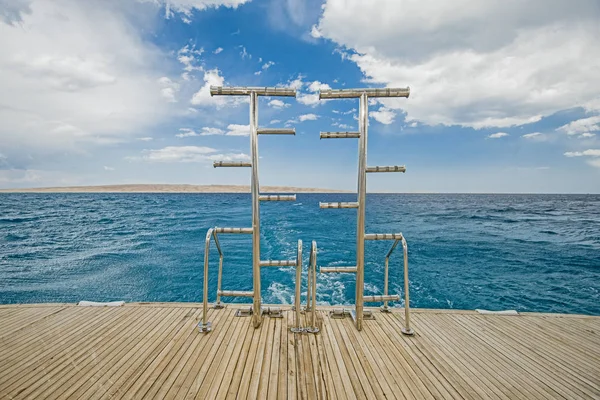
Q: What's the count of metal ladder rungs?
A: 14